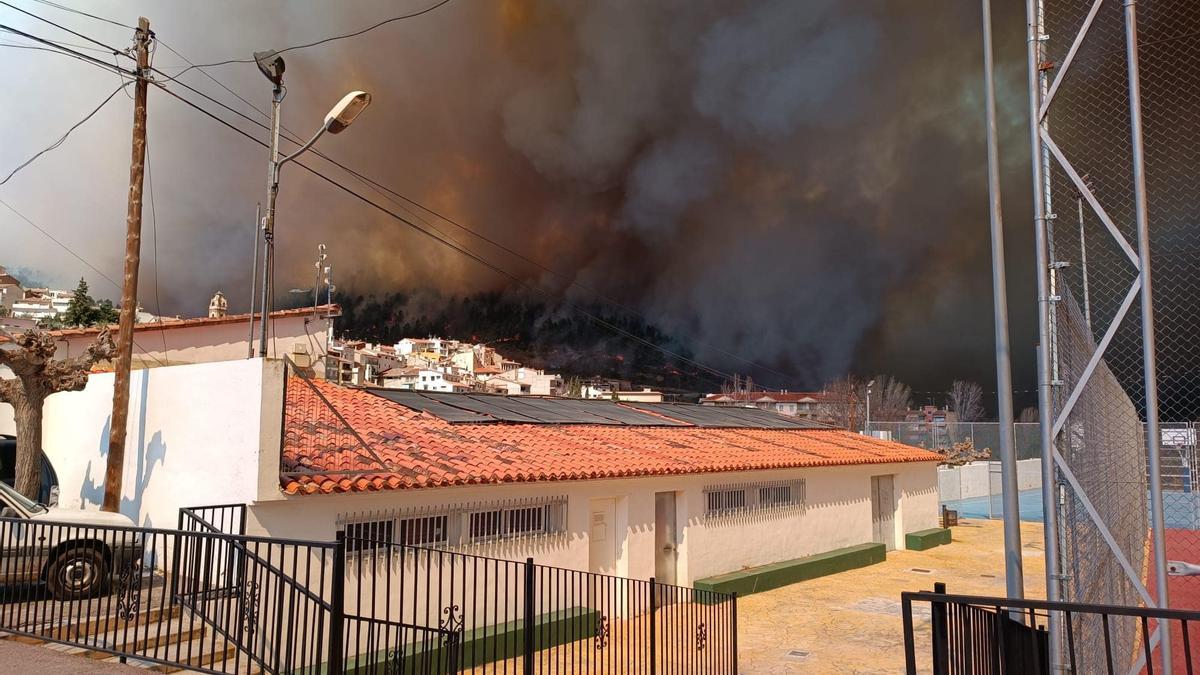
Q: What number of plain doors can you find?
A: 3